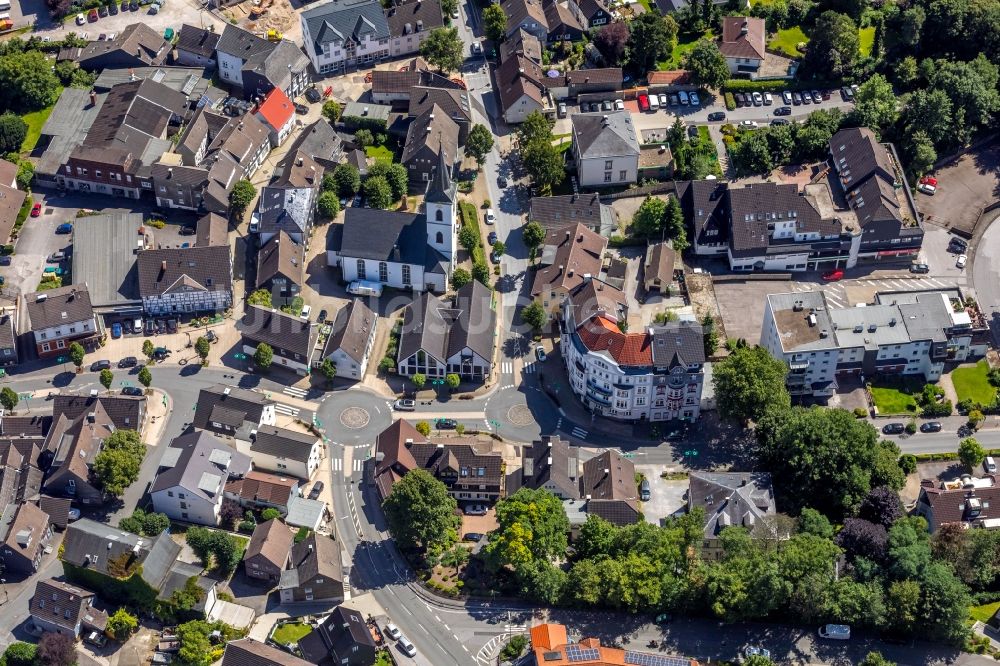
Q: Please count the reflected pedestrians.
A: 0